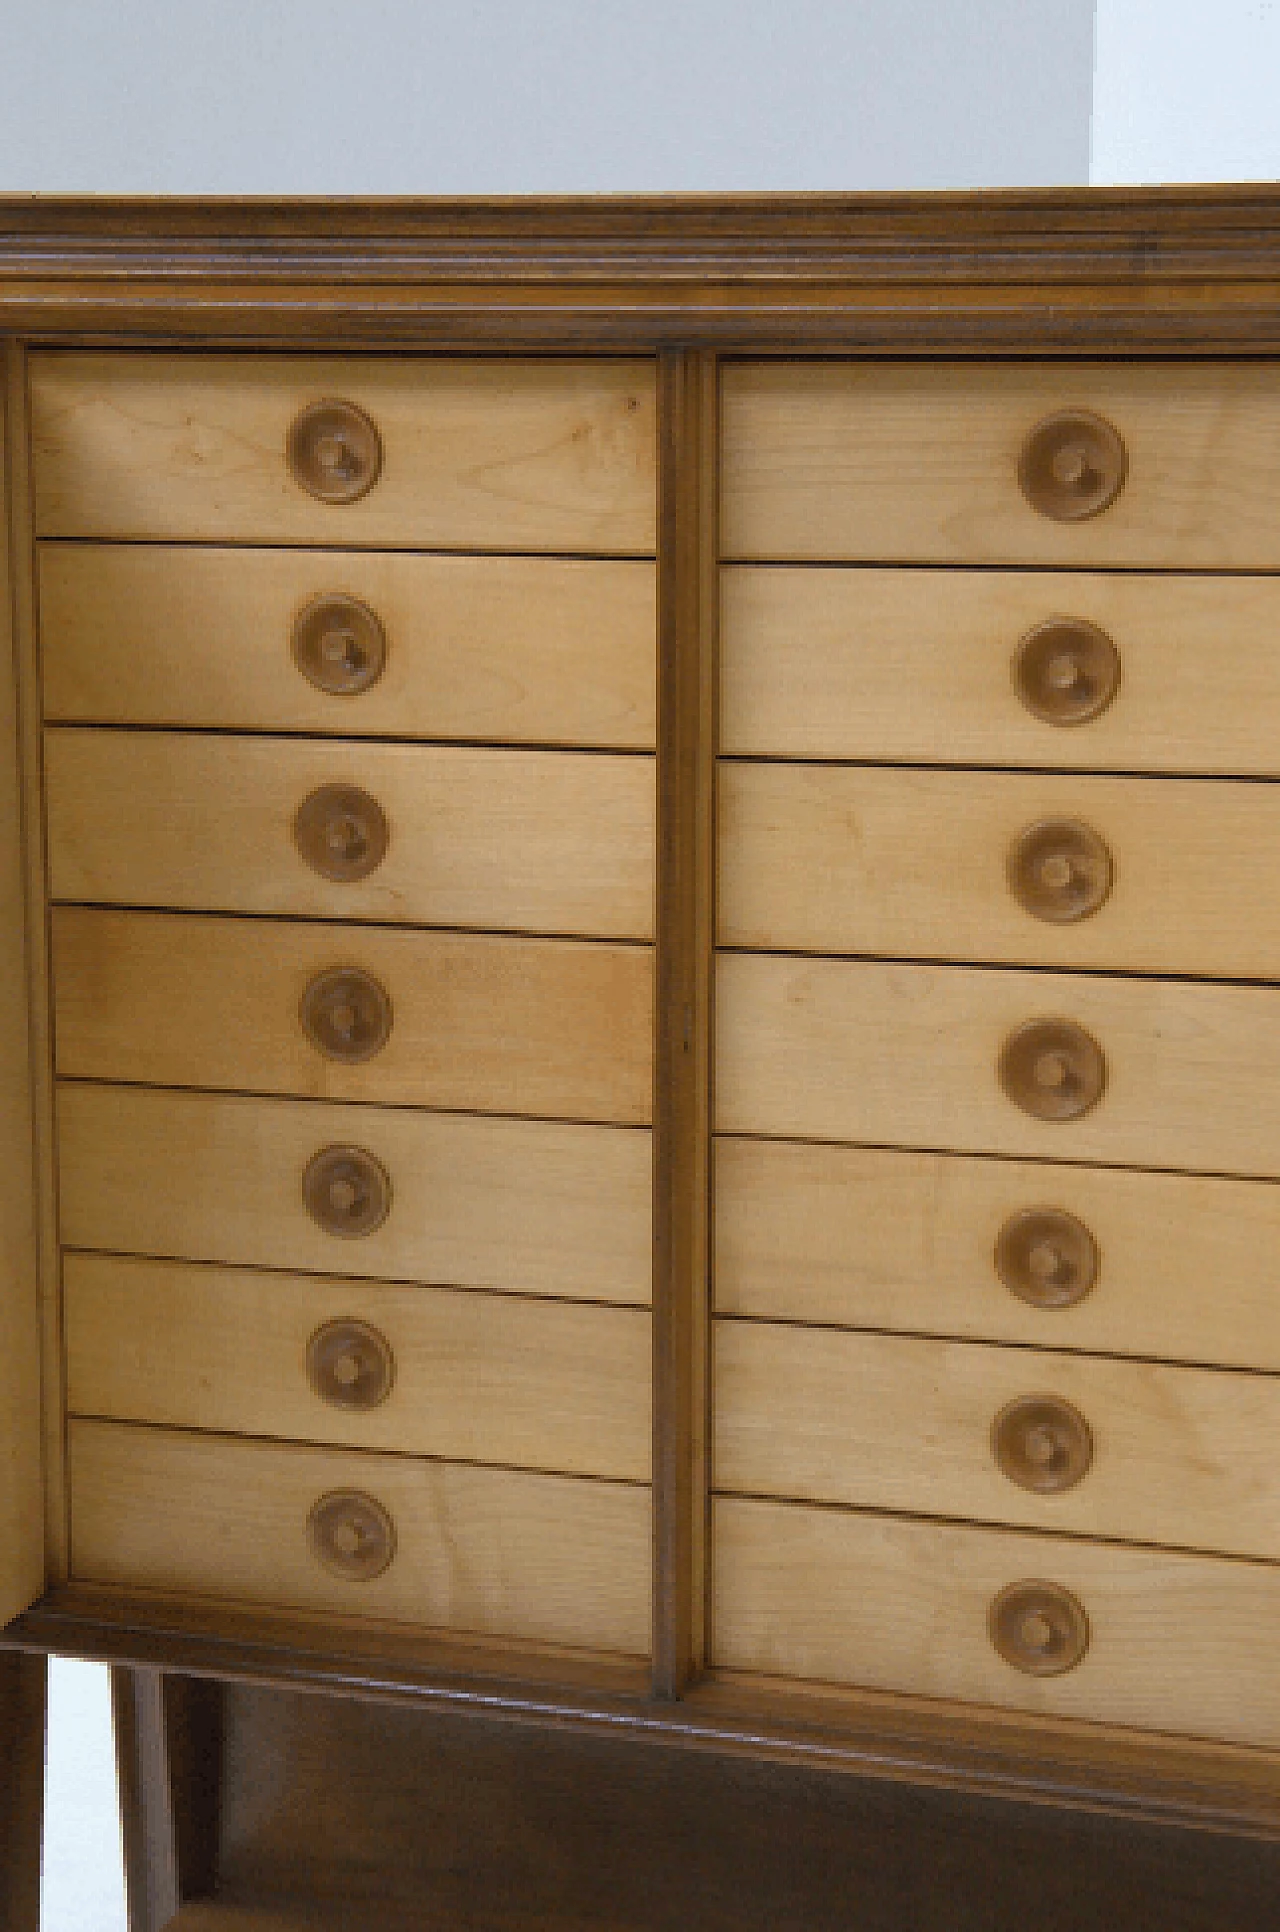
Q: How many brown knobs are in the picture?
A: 14